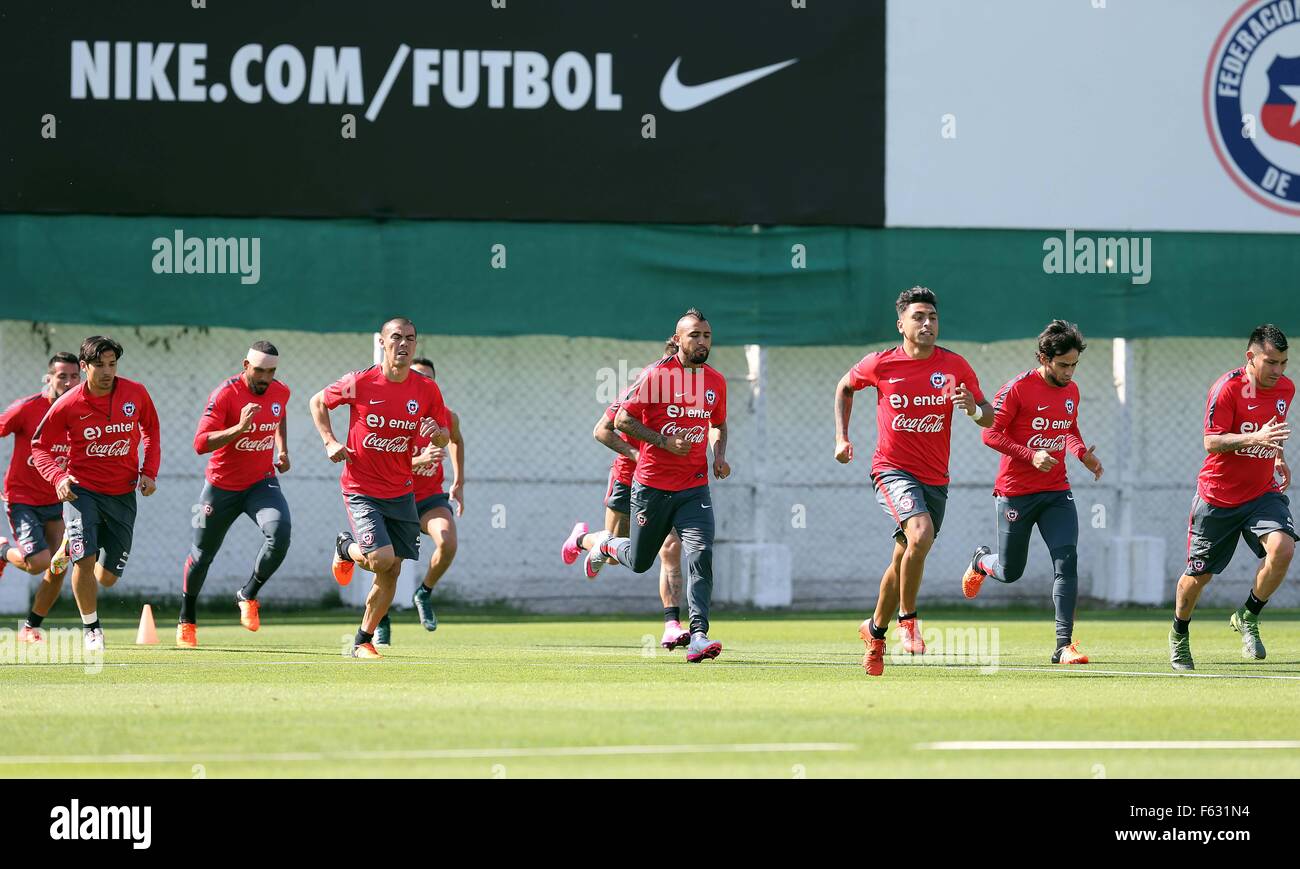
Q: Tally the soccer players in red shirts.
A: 10